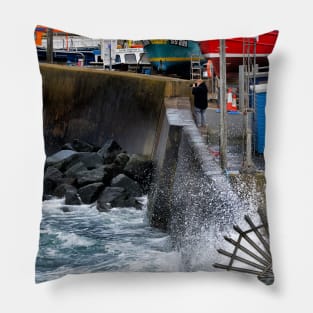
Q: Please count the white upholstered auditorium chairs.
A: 0